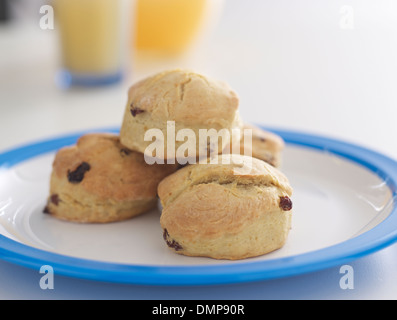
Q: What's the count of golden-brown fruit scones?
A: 4